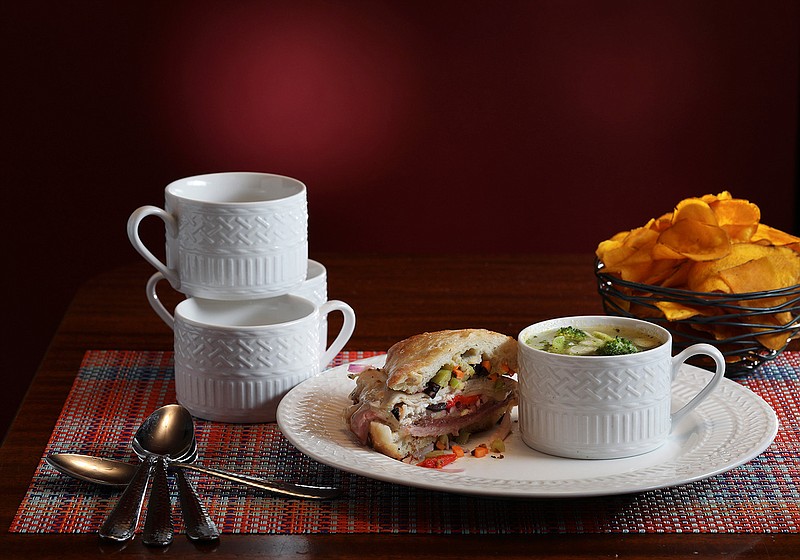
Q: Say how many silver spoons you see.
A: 4